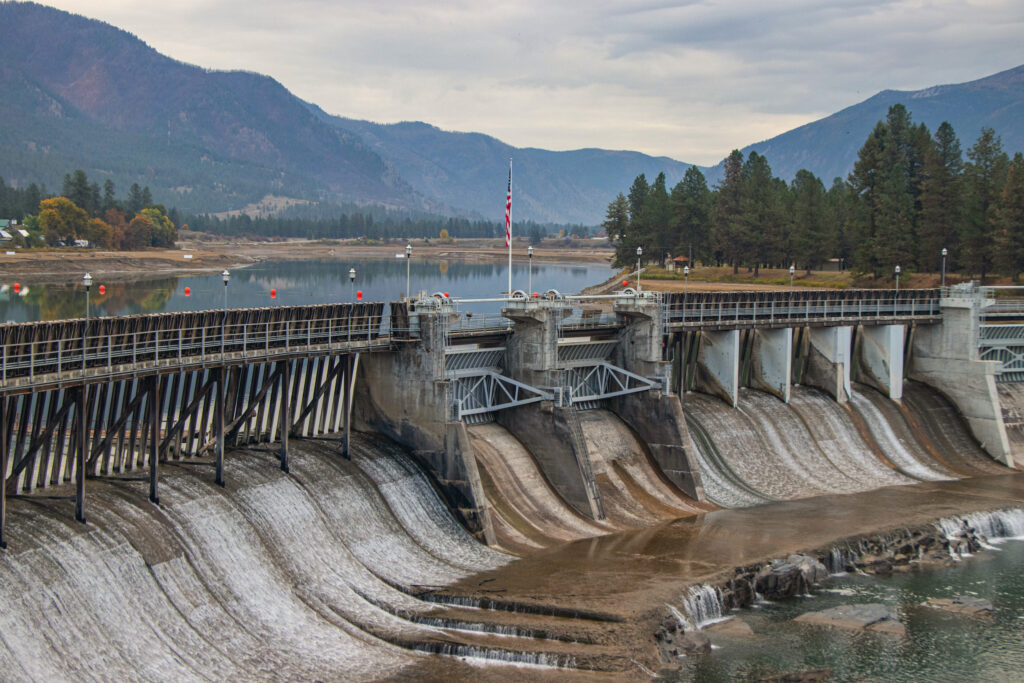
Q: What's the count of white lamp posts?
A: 10